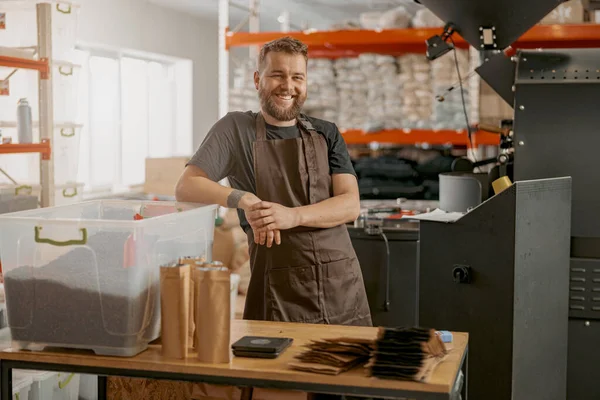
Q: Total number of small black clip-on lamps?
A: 1